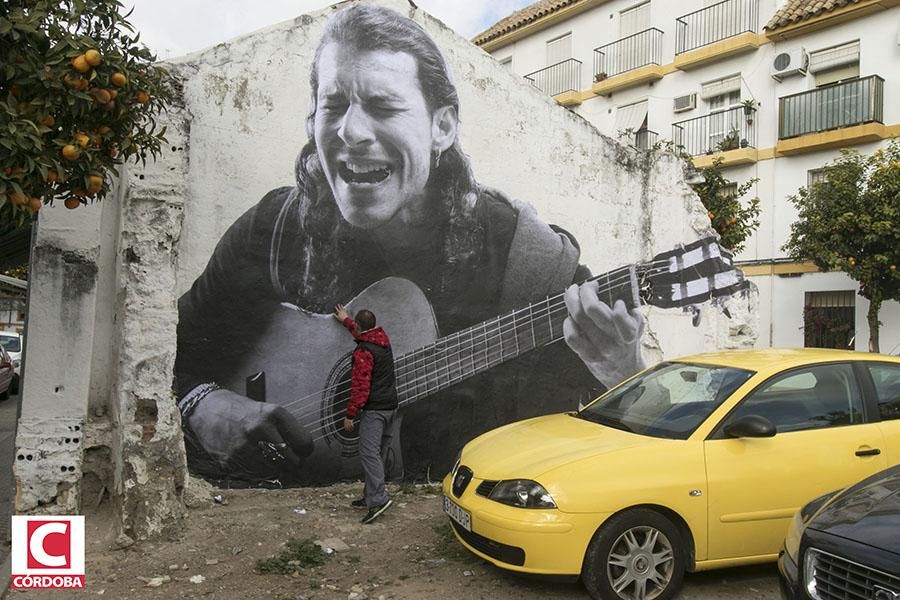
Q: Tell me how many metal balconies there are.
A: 6